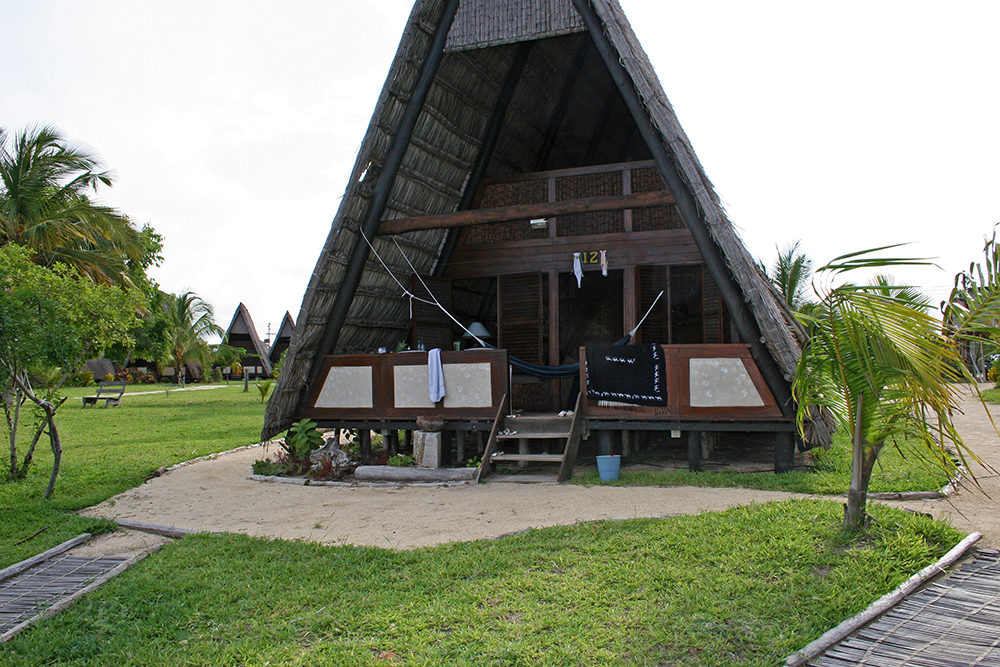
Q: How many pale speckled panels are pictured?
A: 4